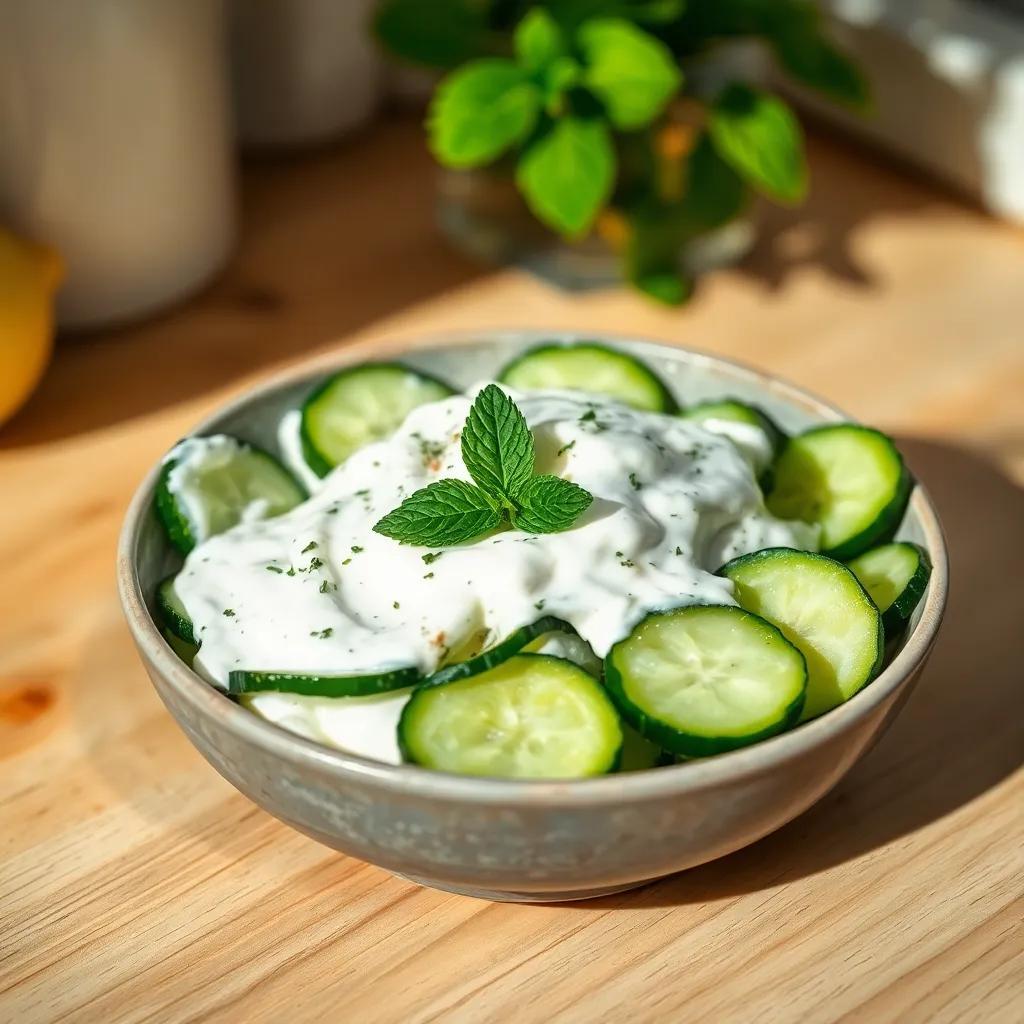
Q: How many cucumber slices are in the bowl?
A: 12